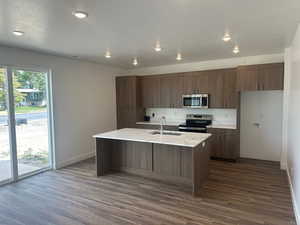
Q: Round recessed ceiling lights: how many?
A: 8